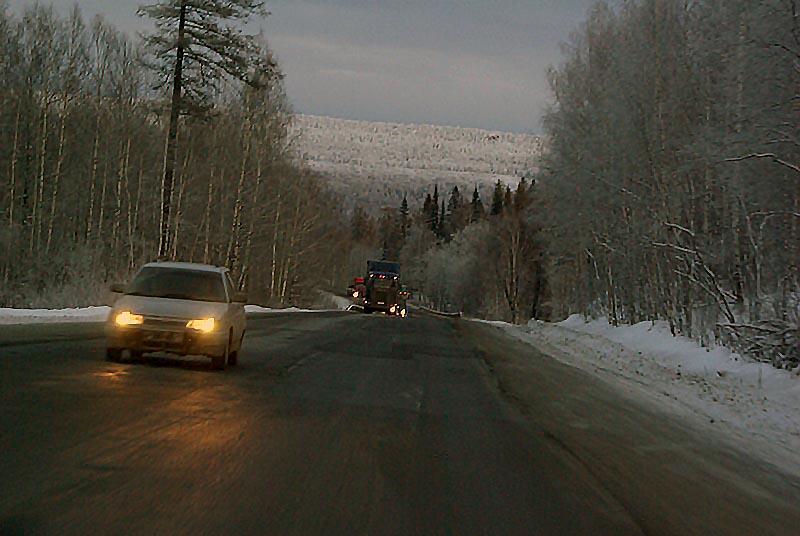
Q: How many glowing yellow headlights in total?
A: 2